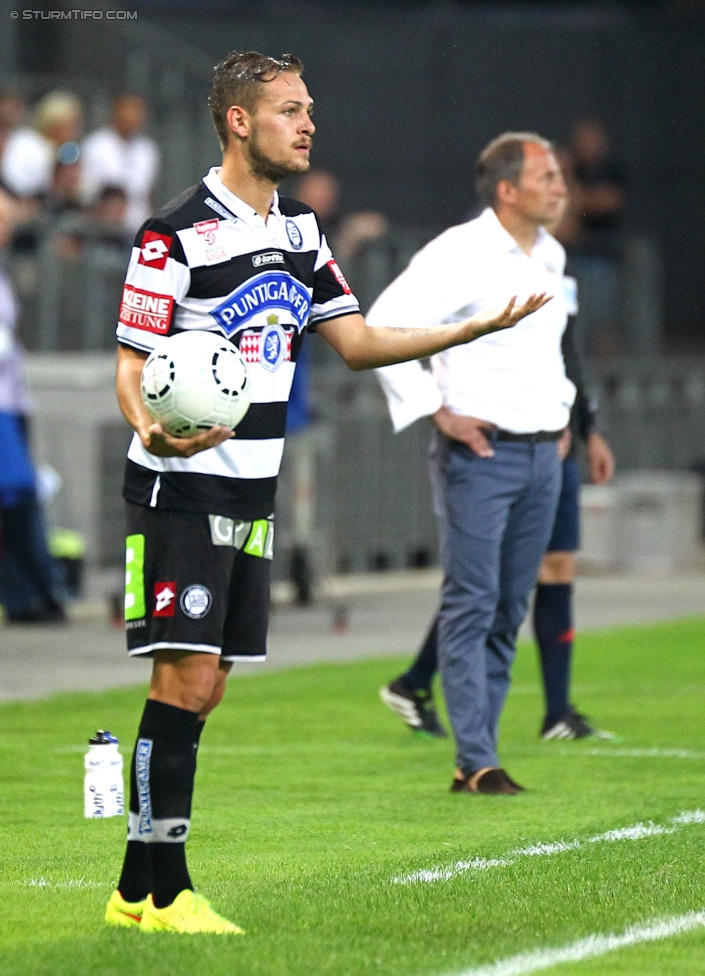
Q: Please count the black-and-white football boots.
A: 2